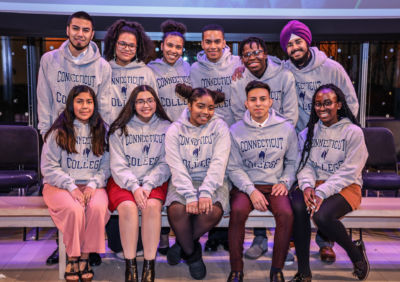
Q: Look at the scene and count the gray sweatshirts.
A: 11